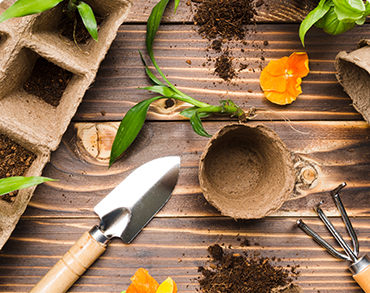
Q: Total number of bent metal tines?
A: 3